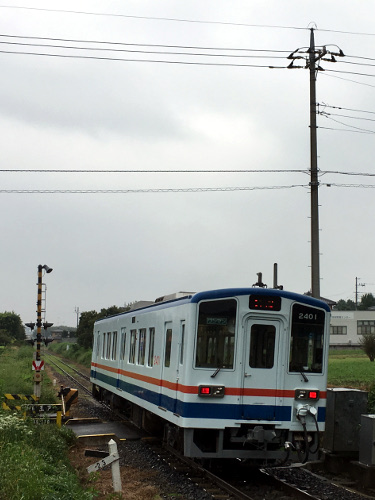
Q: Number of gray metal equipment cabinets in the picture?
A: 2